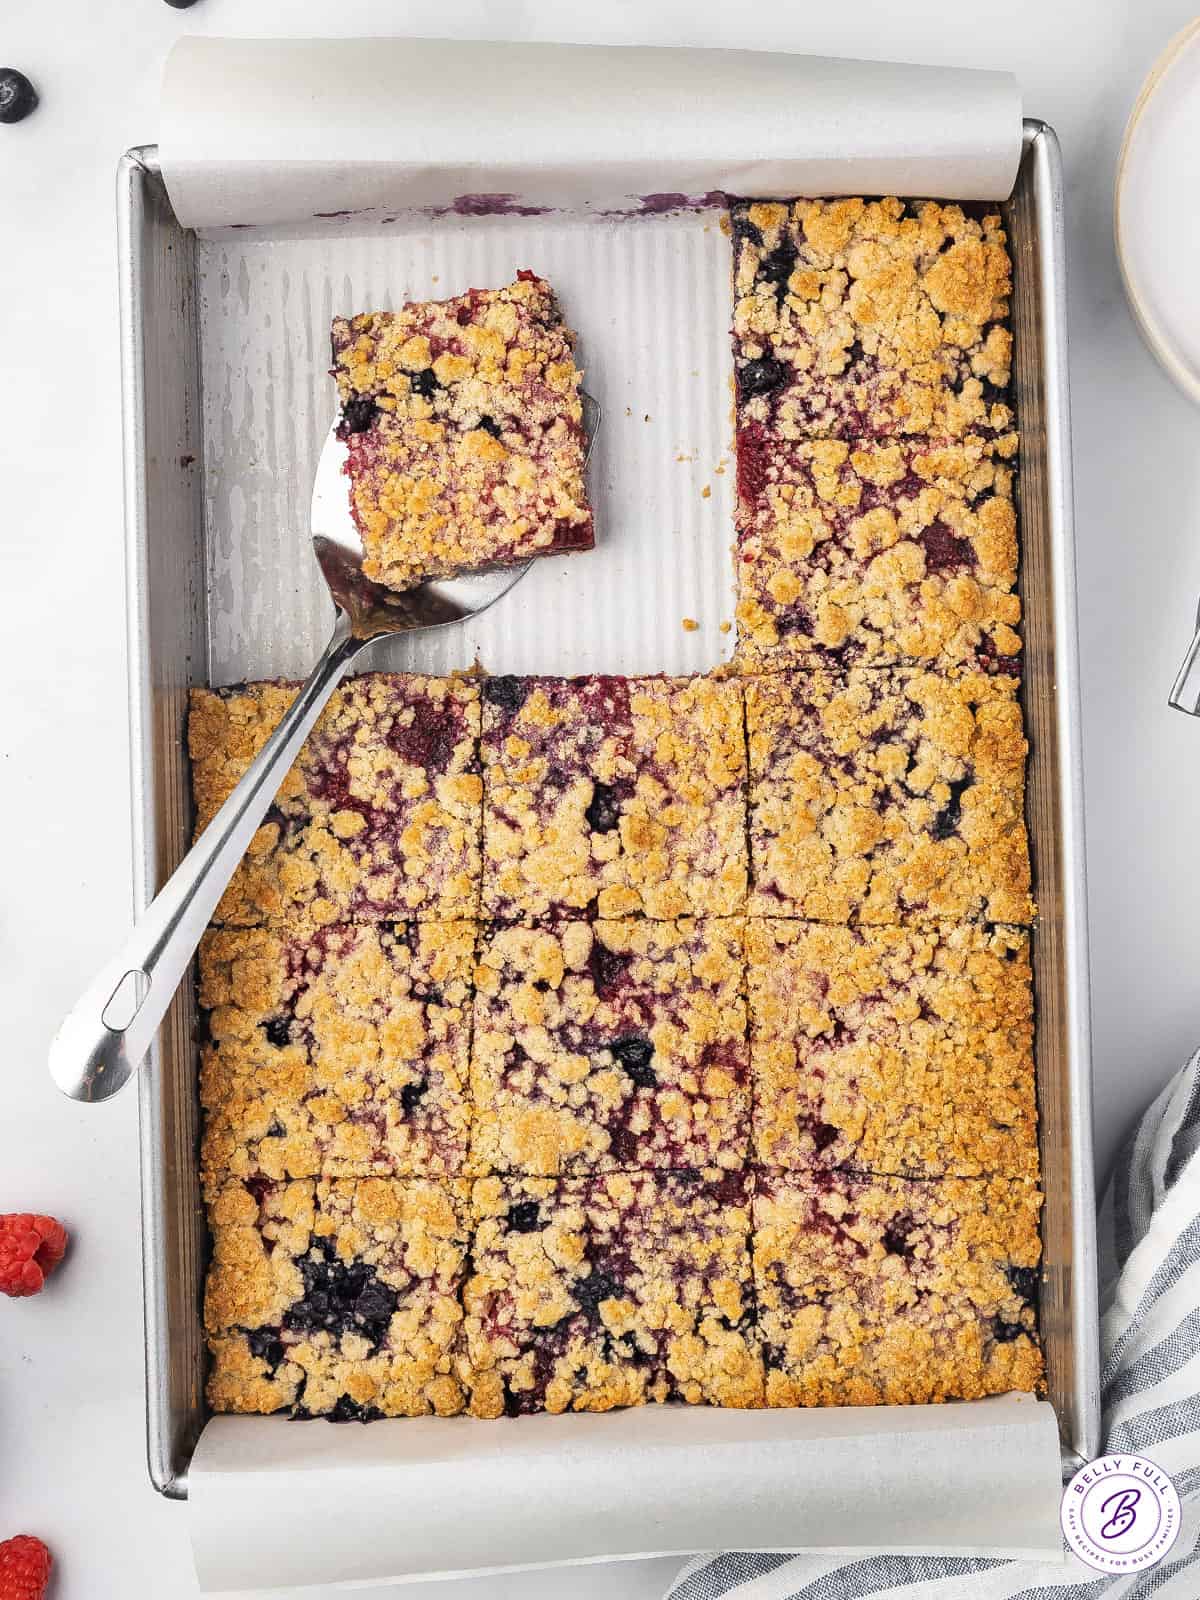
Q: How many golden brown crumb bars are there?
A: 12